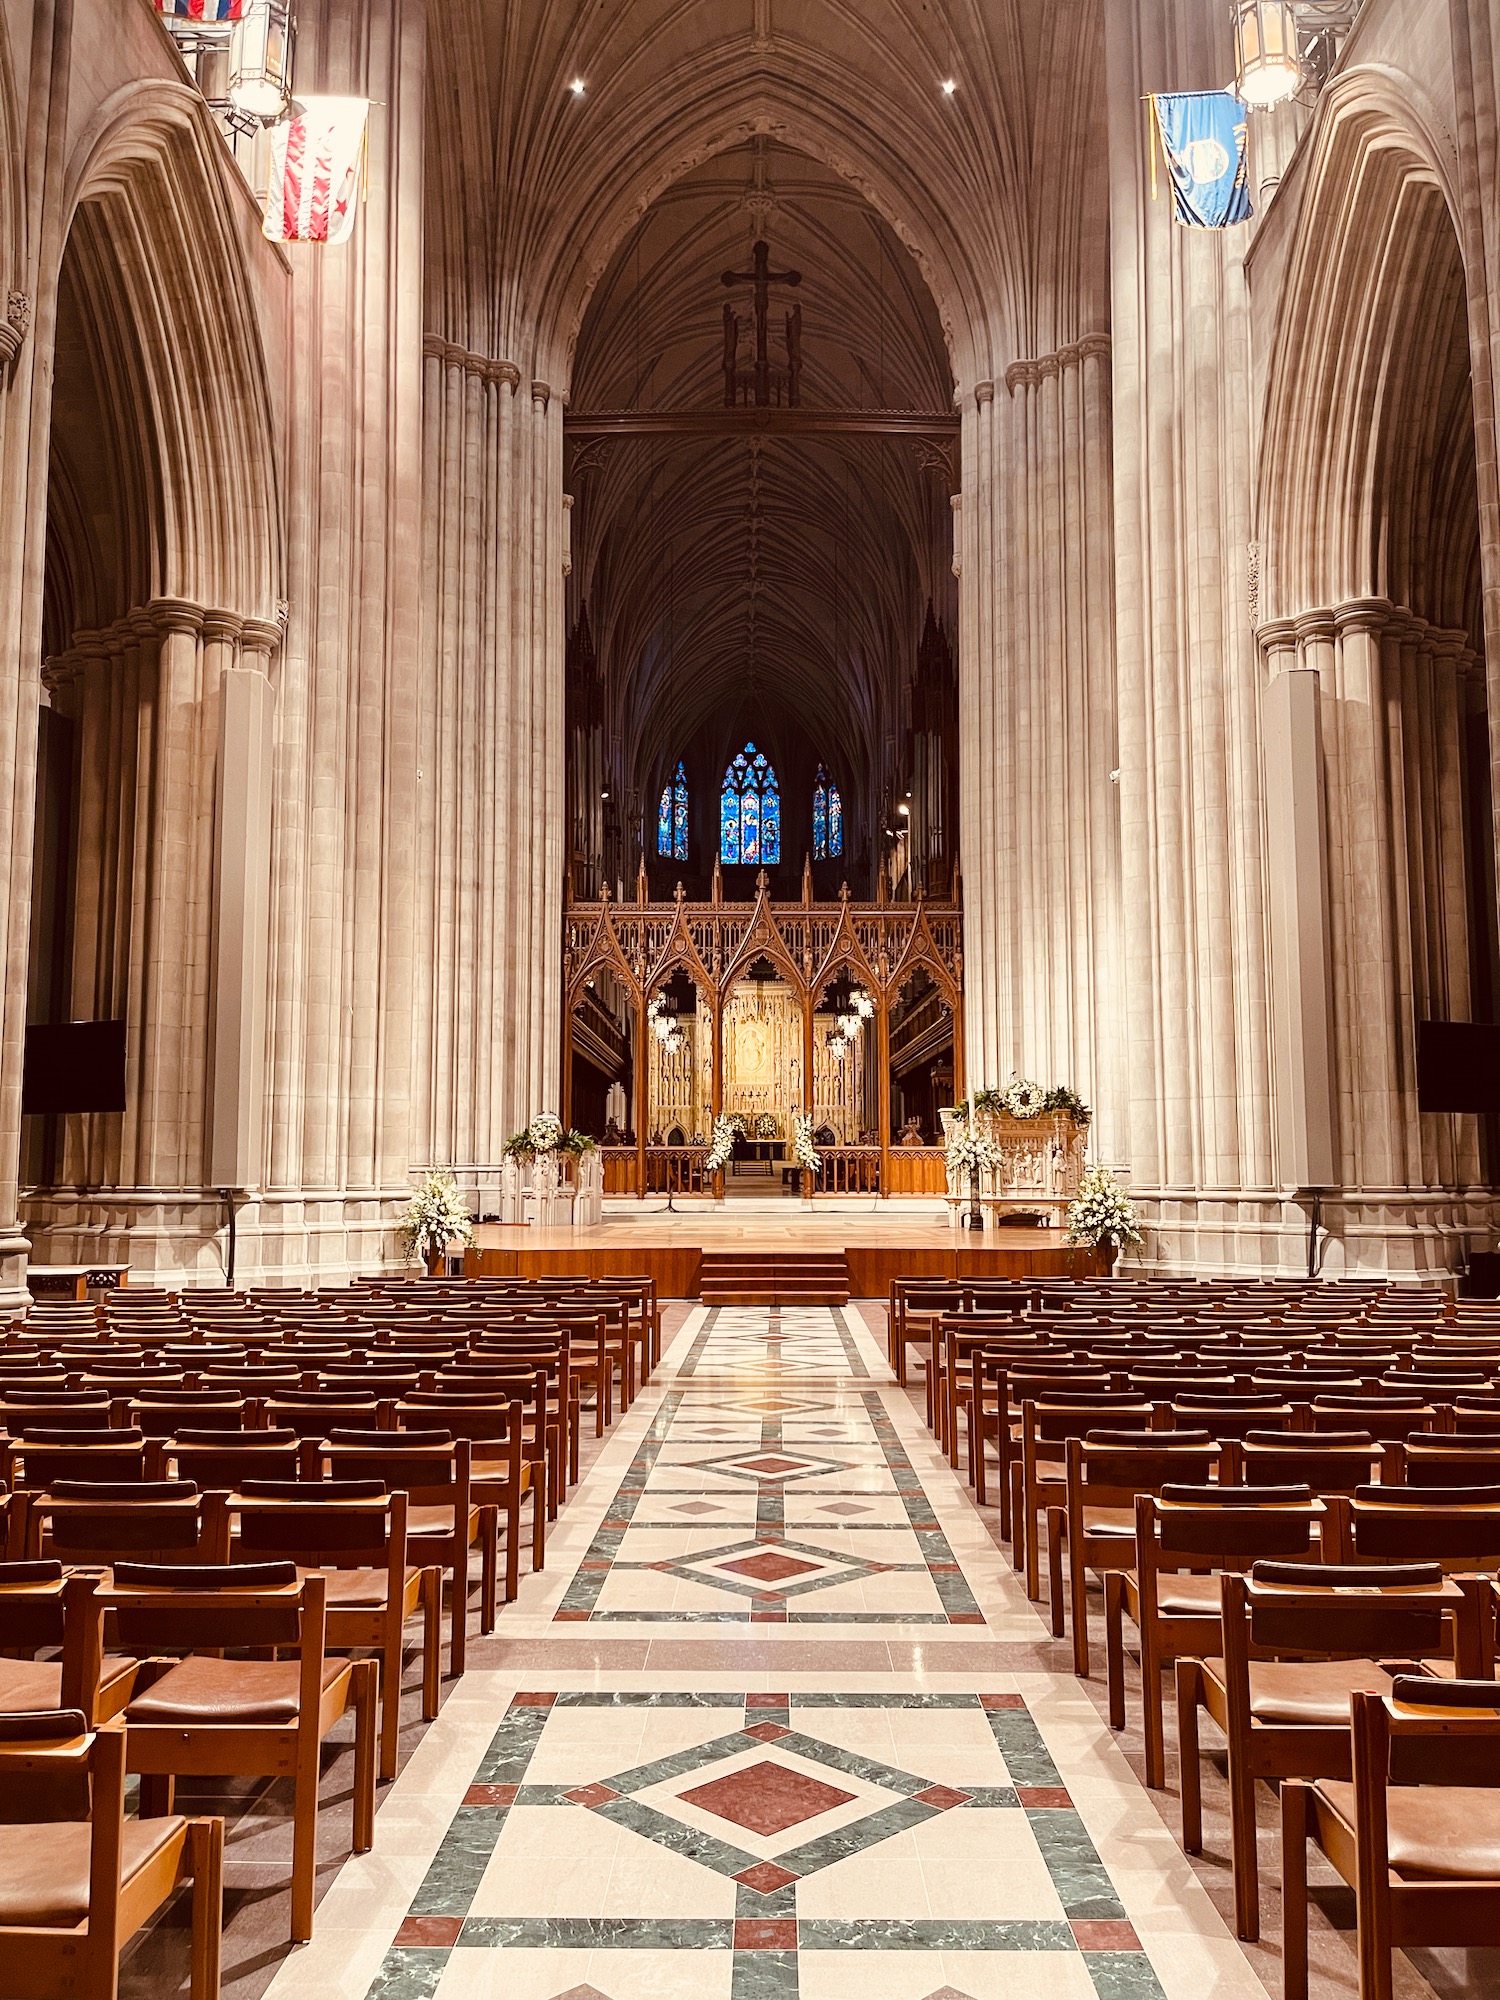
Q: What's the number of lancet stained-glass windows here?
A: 3